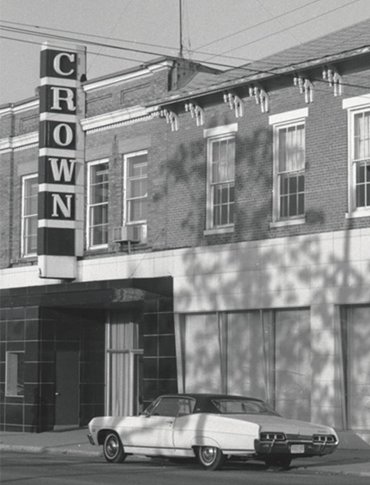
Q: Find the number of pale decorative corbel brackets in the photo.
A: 6